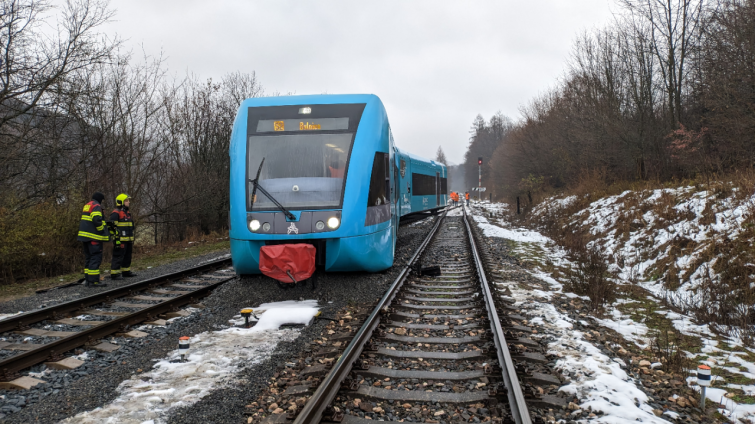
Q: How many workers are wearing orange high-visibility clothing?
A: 3